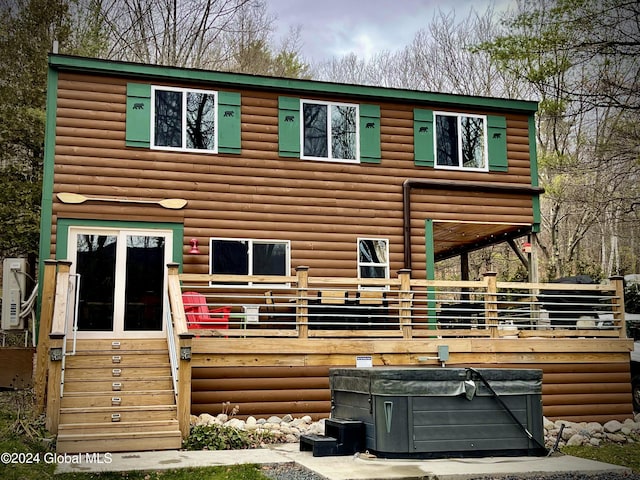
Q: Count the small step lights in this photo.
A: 6